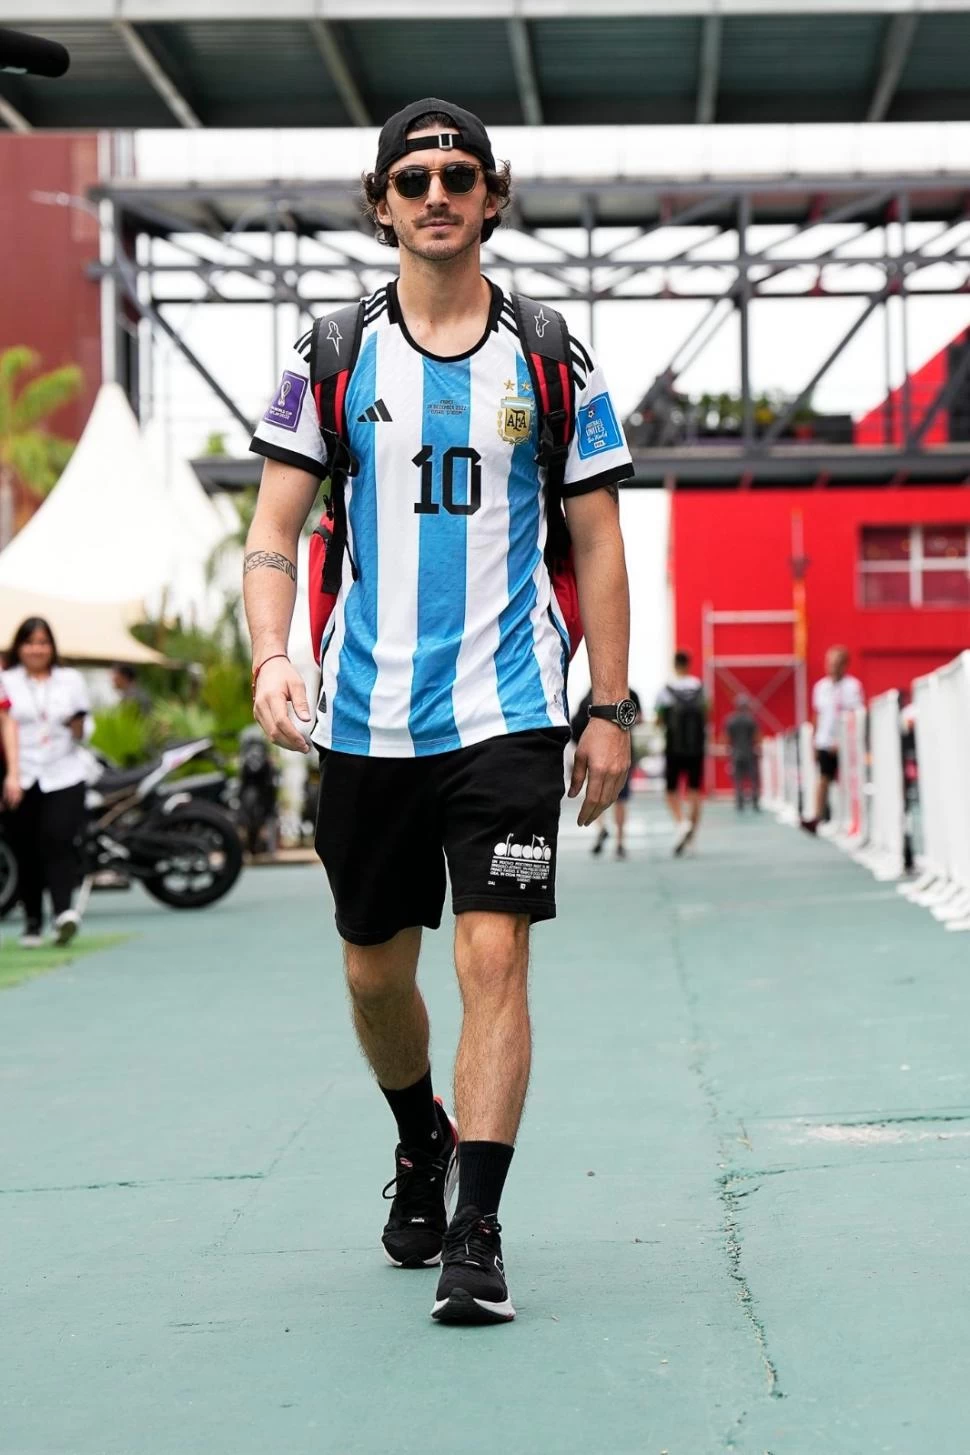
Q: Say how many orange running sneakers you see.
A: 0